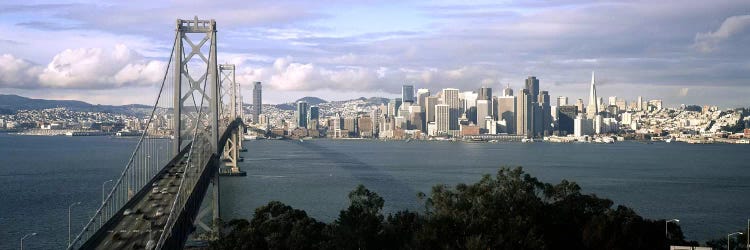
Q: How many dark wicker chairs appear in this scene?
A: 0